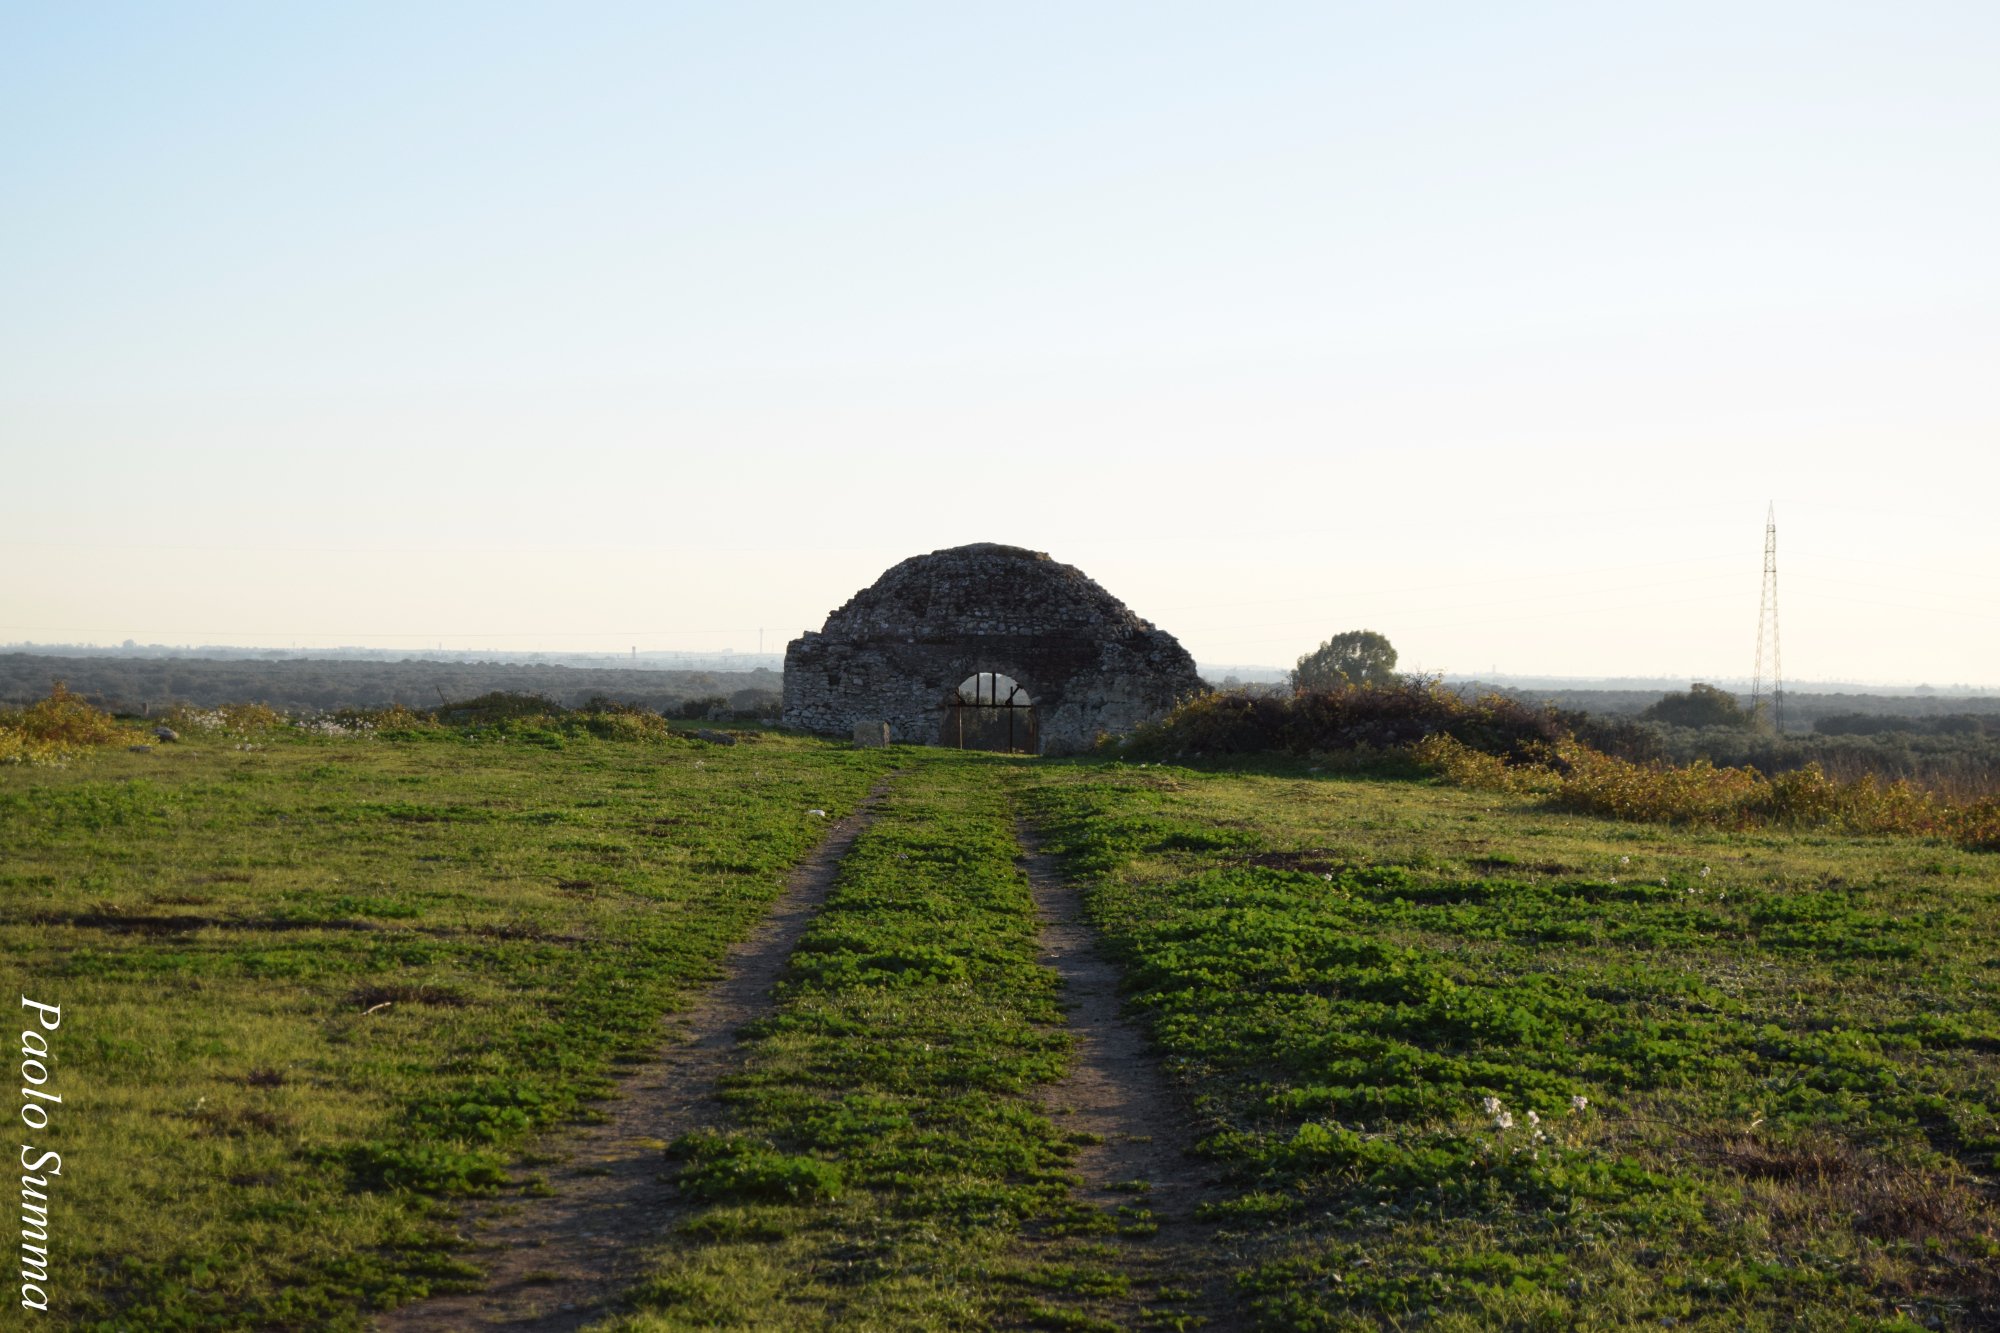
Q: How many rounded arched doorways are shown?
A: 1